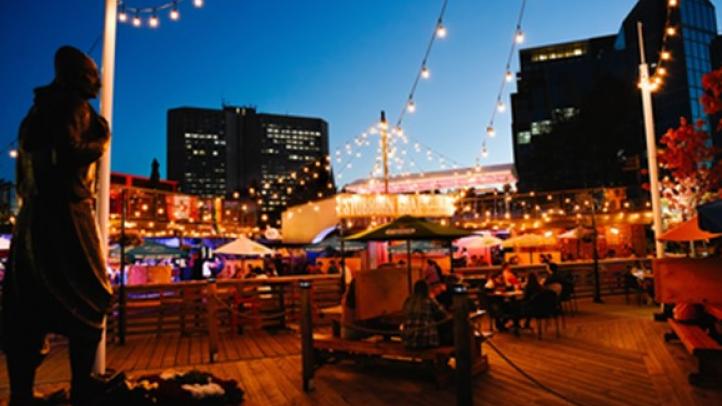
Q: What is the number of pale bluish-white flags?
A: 0